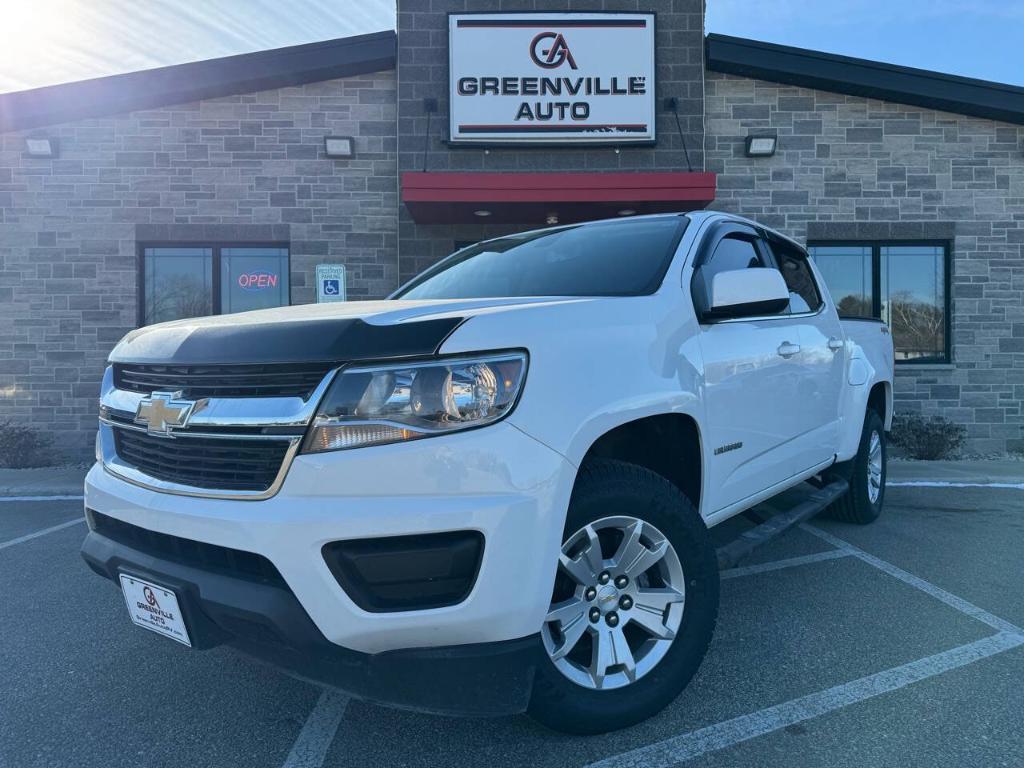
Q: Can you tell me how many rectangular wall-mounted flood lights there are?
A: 3